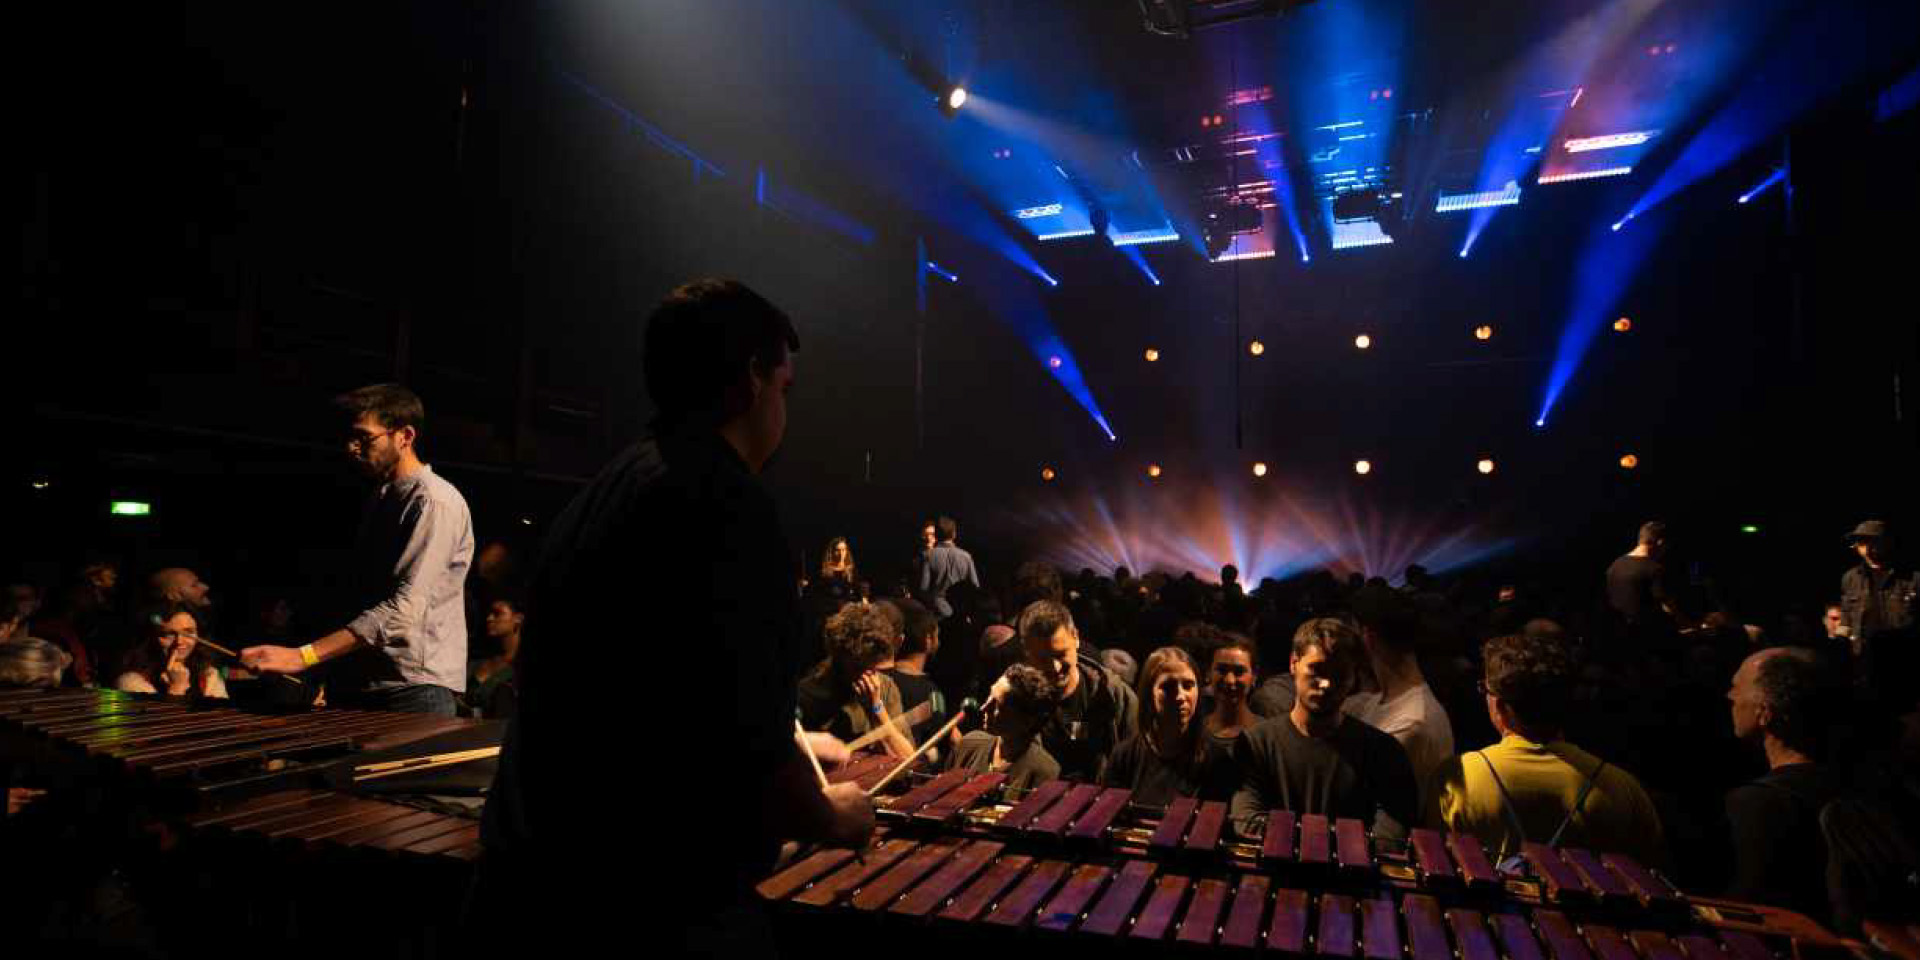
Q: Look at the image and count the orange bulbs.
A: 12